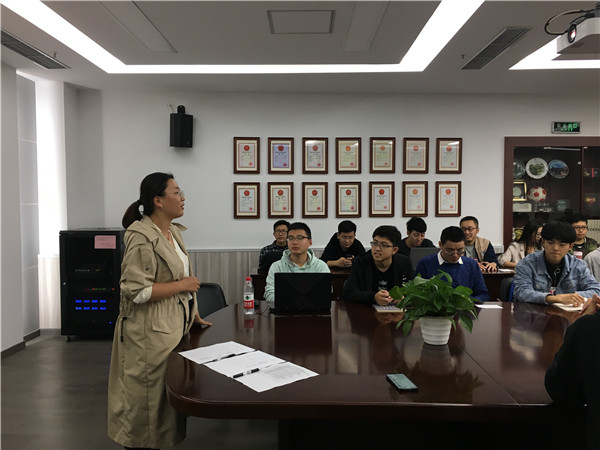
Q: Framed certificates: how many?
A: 14